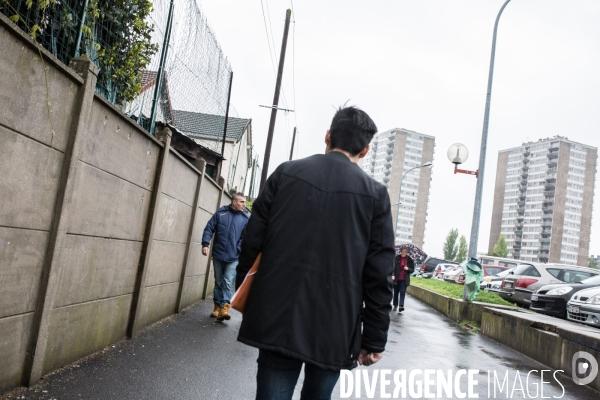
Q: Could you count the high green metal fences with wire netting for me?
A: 1